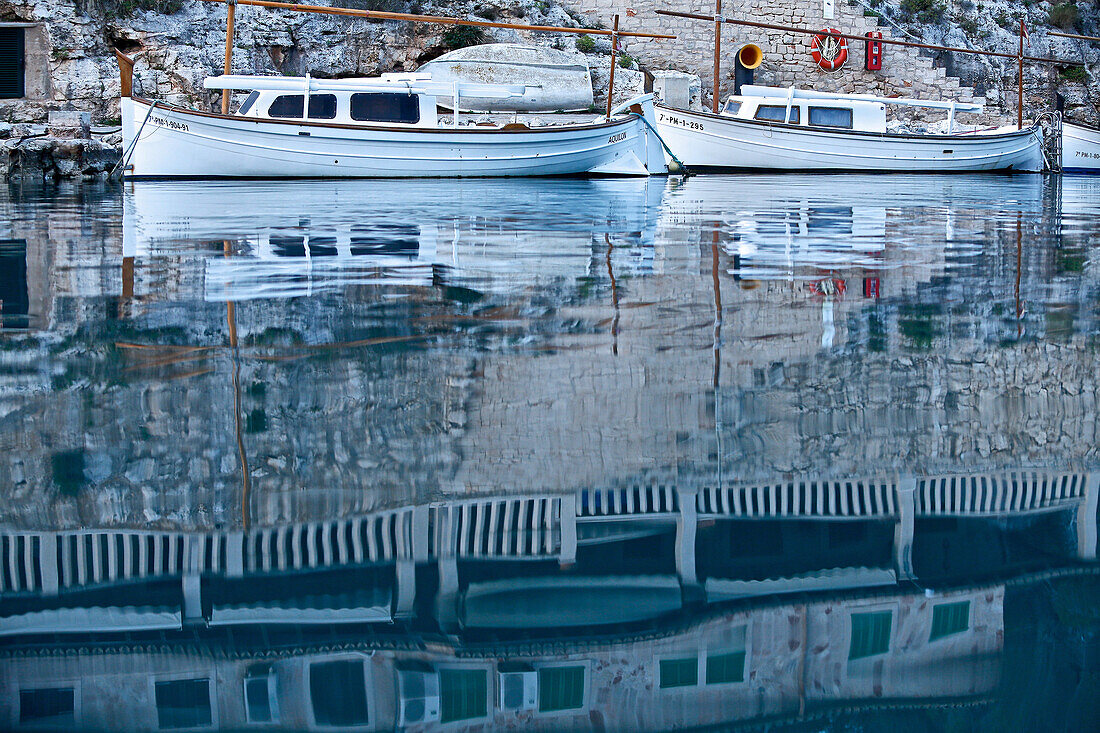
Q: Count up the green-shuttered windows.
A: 6